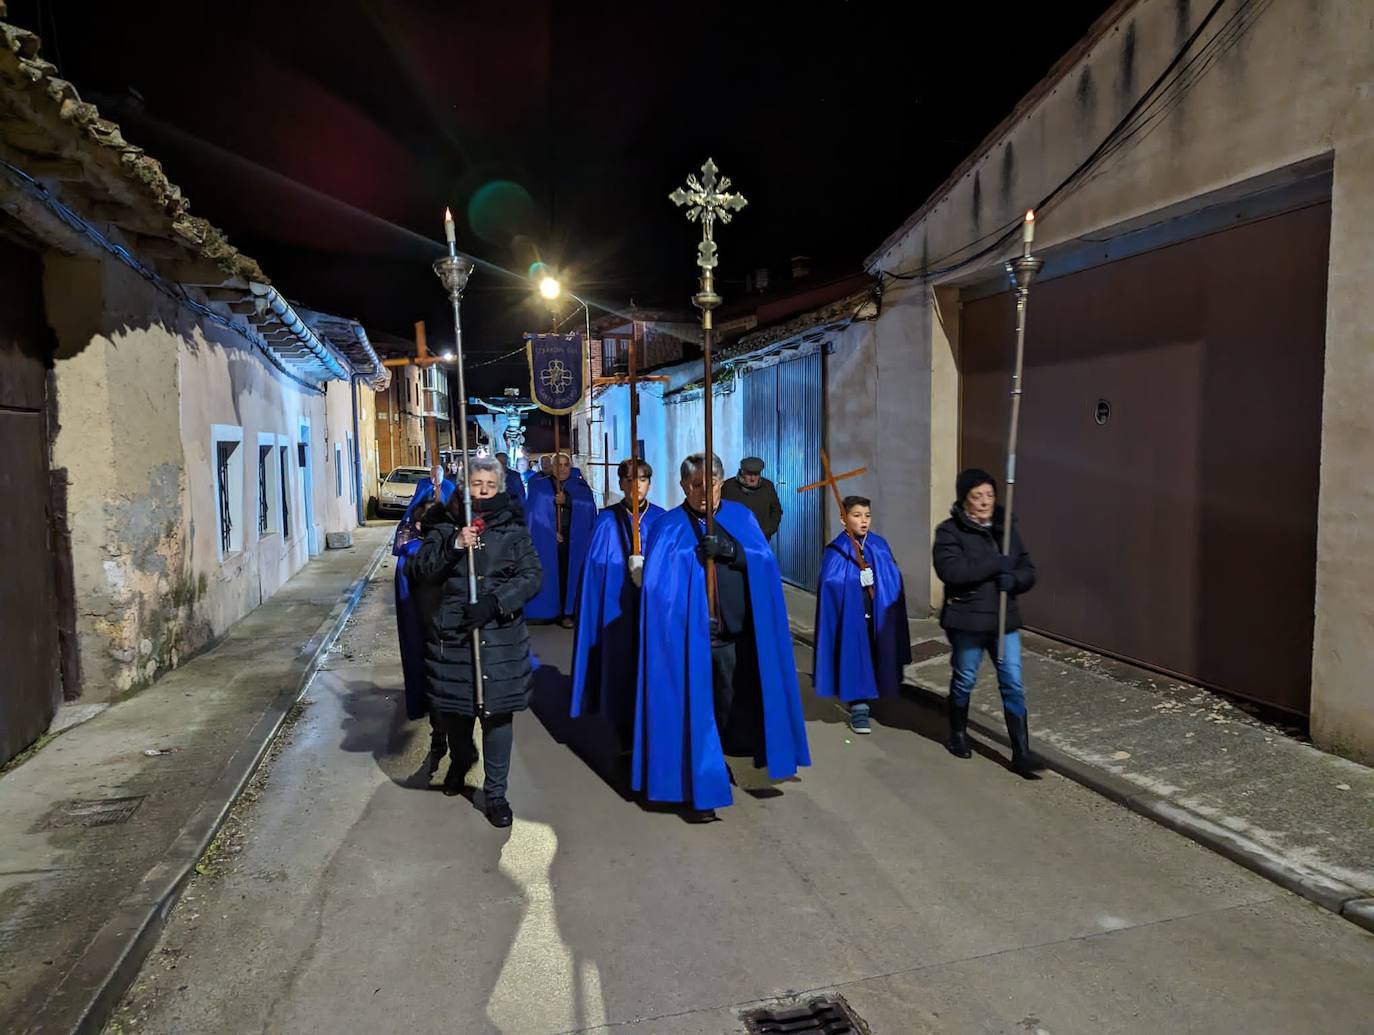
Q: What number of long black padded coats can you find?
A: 1